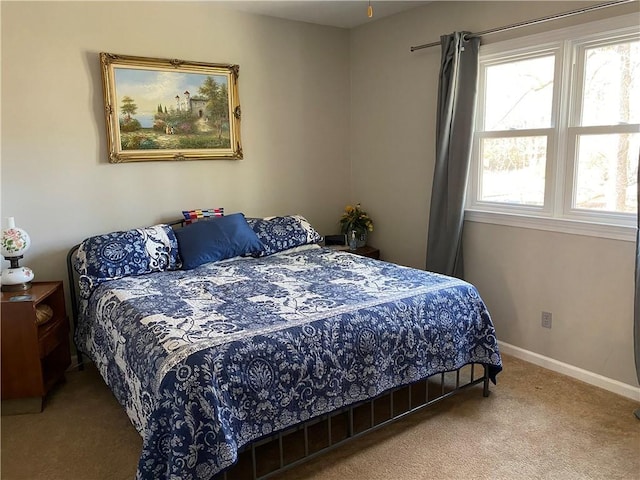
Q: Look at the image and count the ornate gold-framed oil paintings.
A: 1